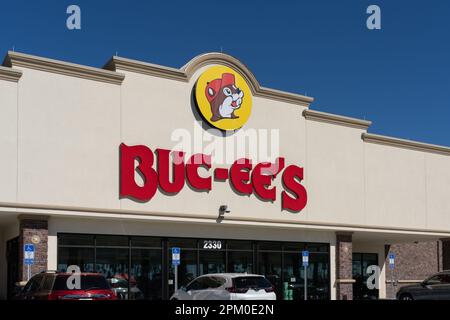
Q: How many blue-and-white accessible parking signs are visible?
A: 4